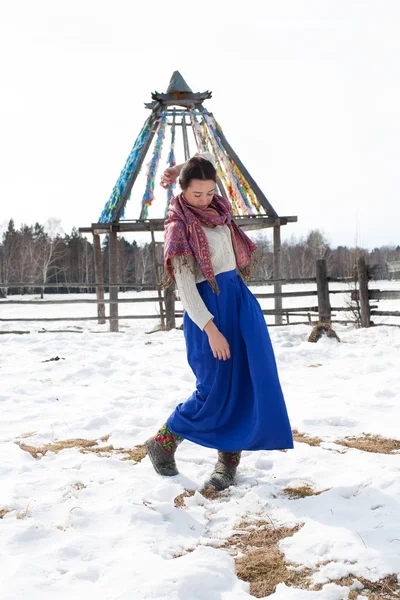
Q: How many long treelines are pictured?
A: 1